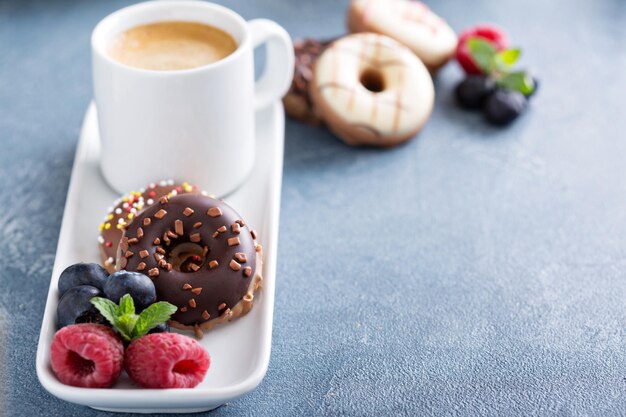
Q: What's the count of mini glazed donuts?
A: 5